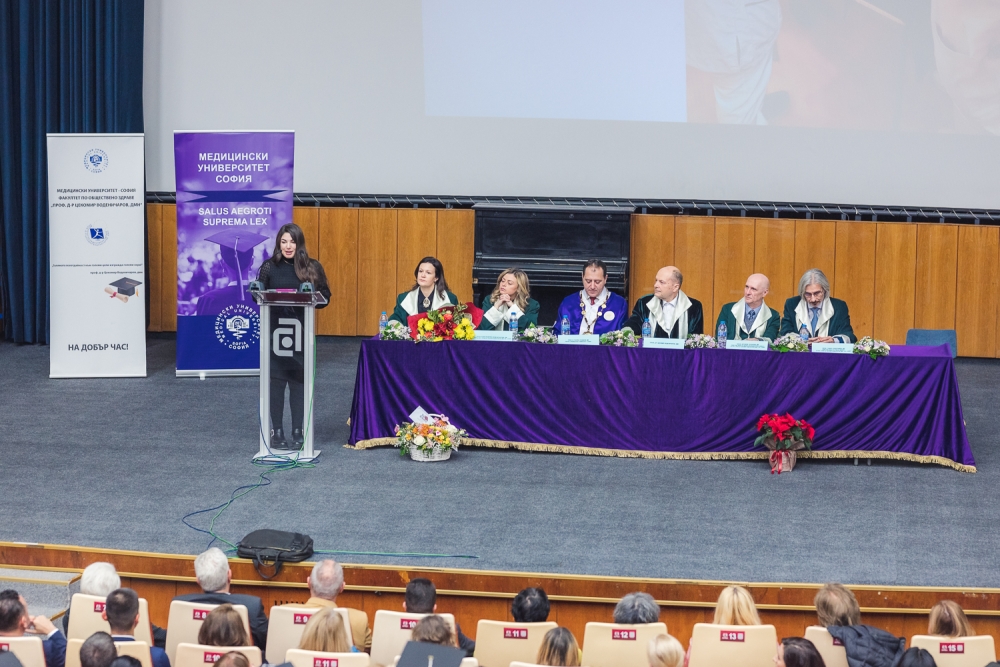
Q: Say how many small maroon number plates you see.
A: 12